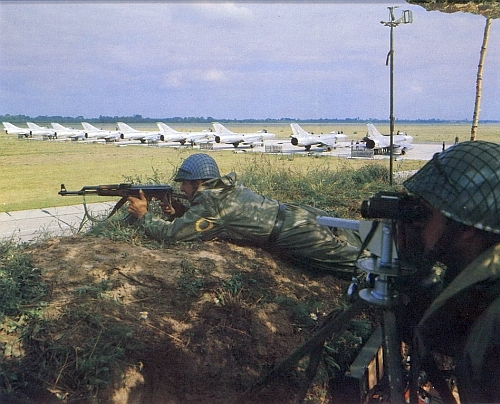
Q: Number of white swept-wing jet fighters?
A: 9